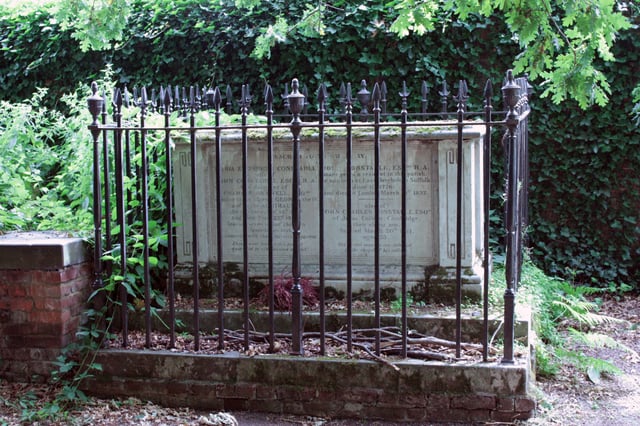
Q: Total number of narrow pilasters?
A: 2